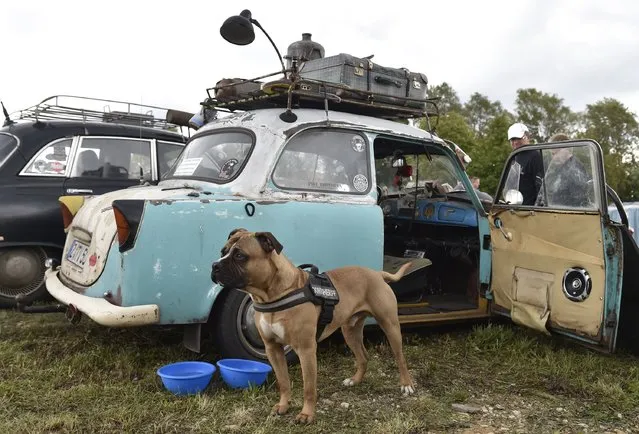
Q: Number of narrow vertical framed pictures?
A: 0